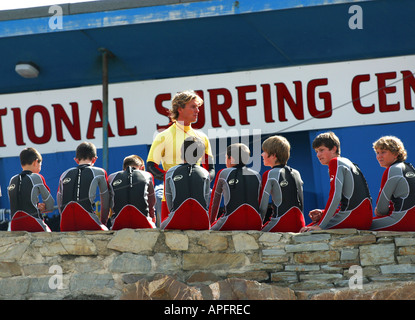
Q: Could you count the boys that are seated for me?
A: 8